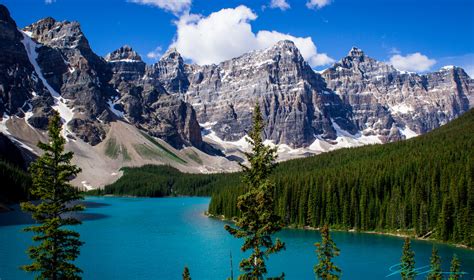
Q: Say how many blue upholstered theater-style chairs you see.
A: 0